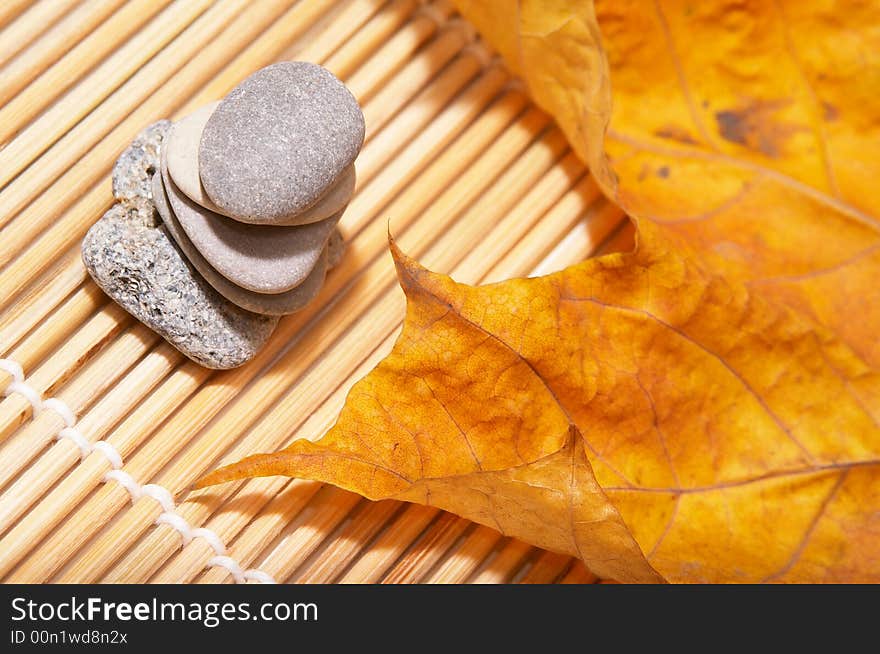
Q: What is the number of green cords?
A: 0